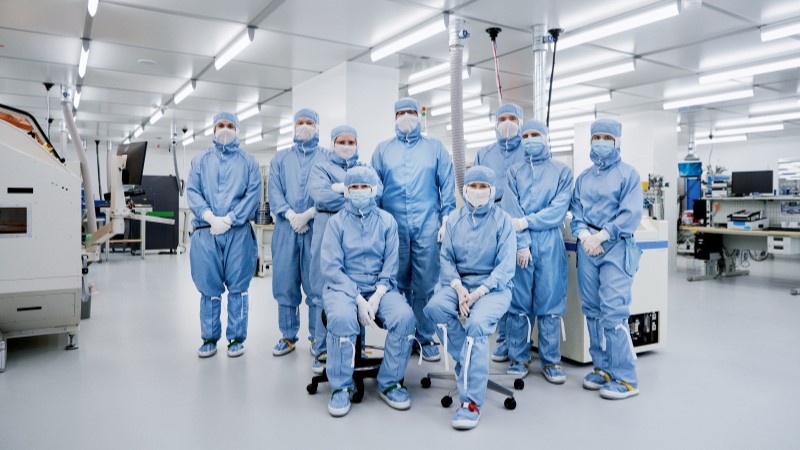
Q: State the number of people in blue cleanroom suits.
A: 9